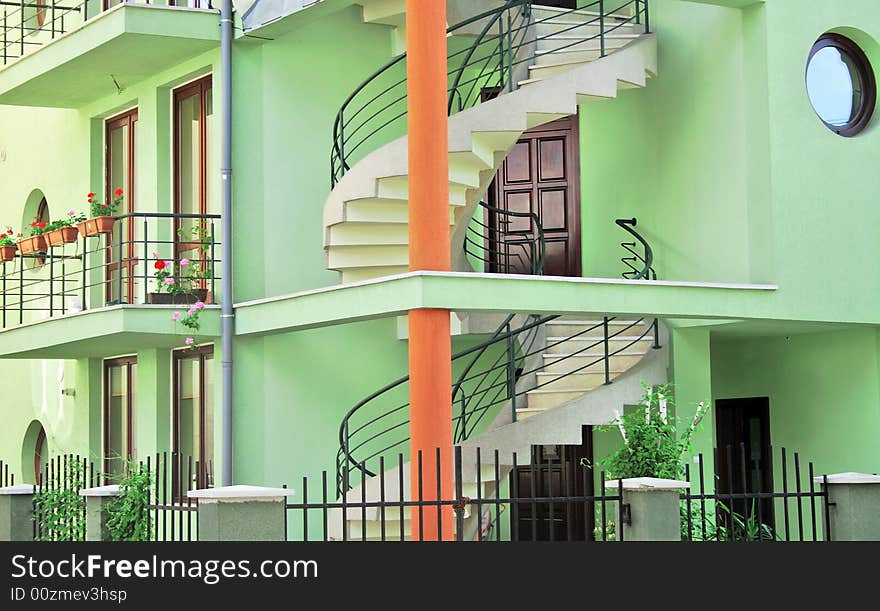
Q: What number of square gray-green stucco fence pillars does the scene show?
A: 5